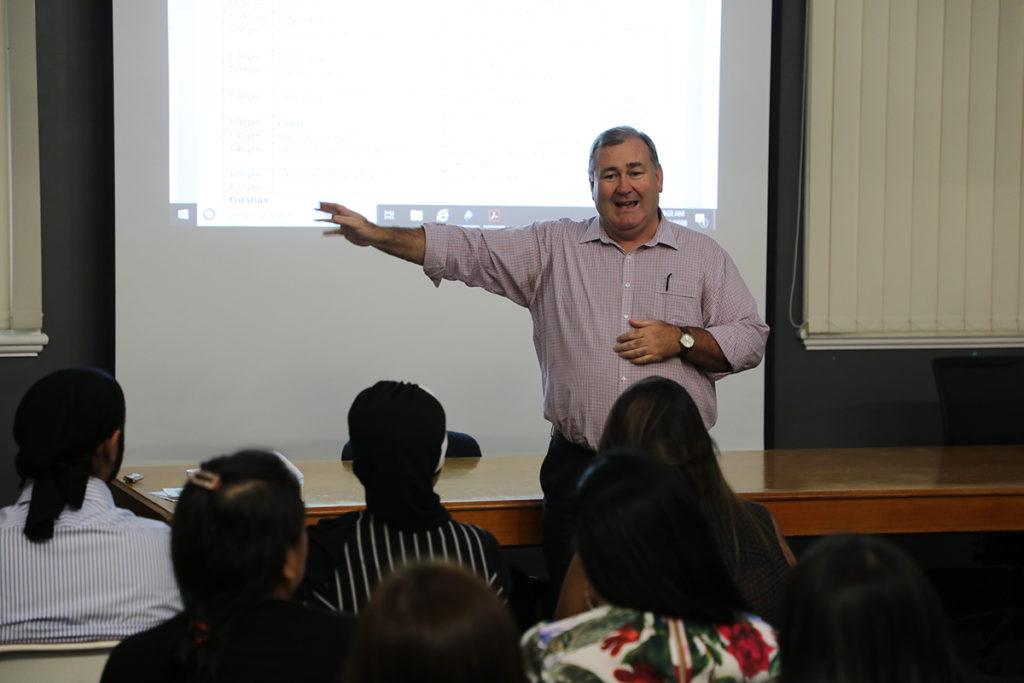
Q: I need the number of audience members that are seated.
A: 7